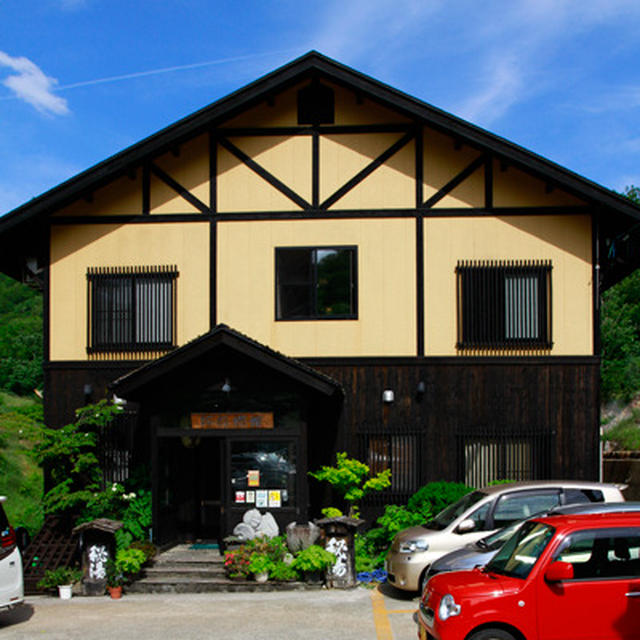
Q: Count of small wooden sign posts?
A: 2